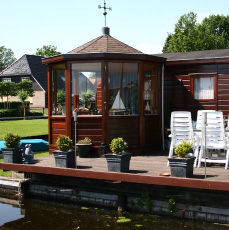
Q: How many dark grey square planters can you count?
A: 4